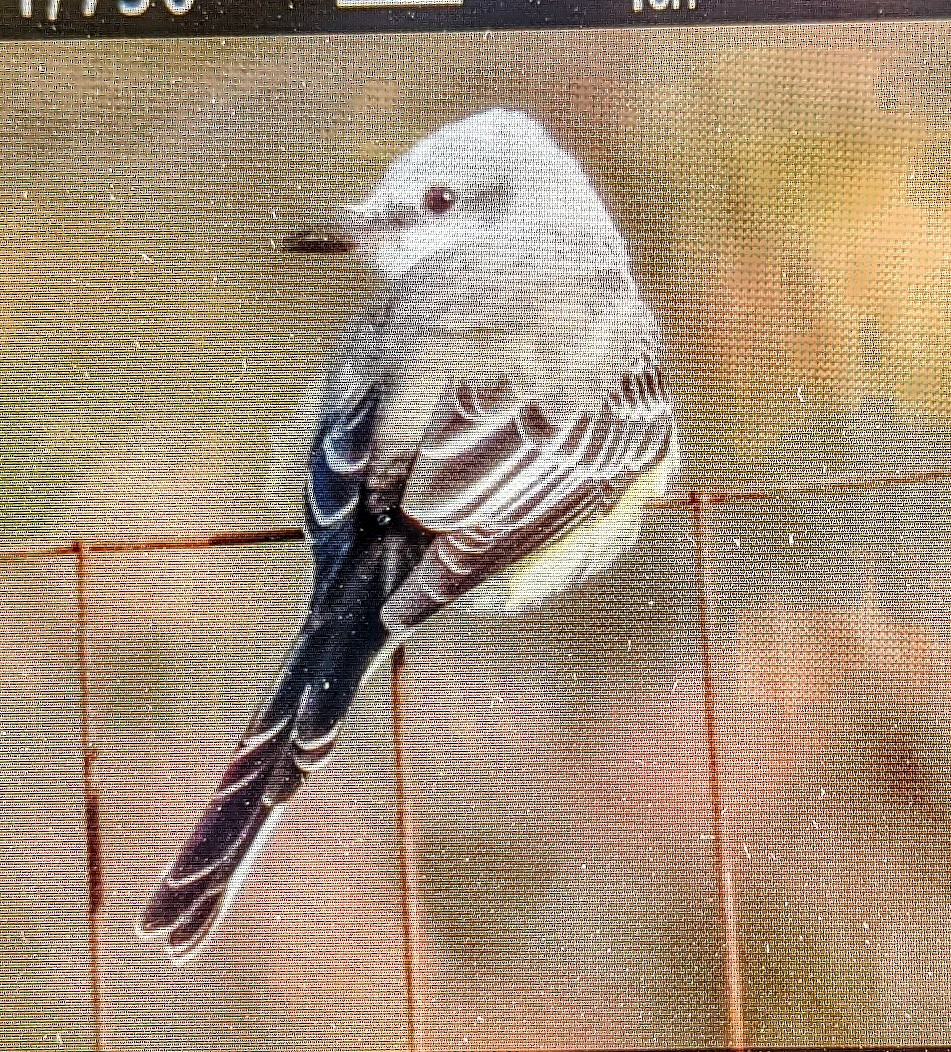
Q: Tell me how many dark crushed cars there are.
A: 0